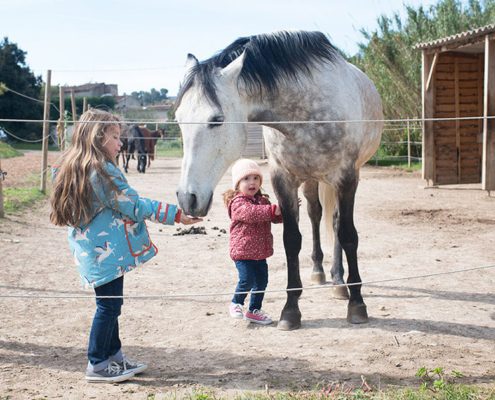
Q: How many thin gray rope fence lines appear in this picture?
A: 2